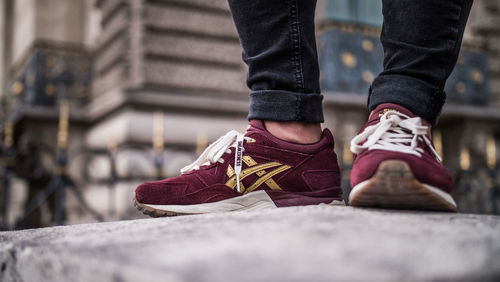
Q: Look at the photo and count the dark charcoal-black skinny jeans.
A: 1